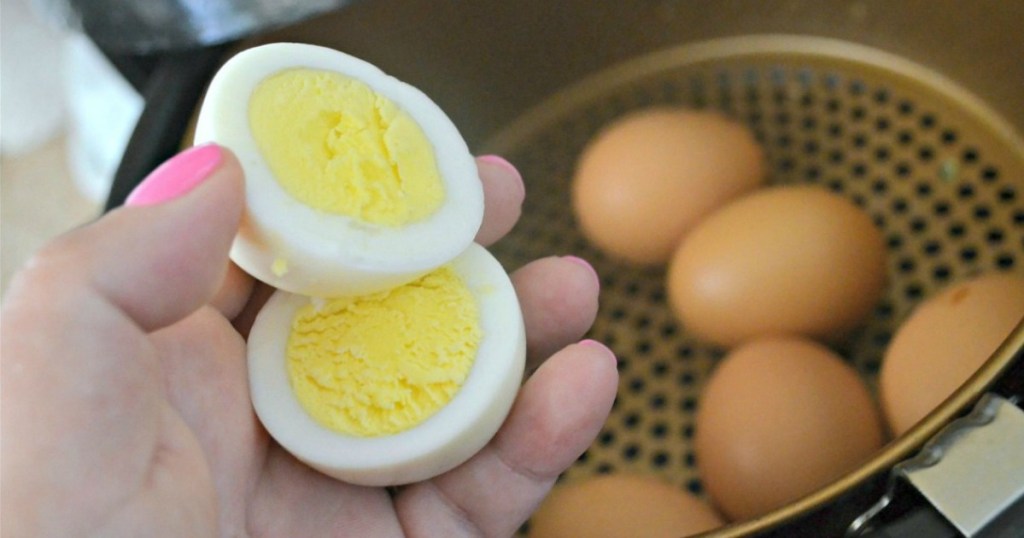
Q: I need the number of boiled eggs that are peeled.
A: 1